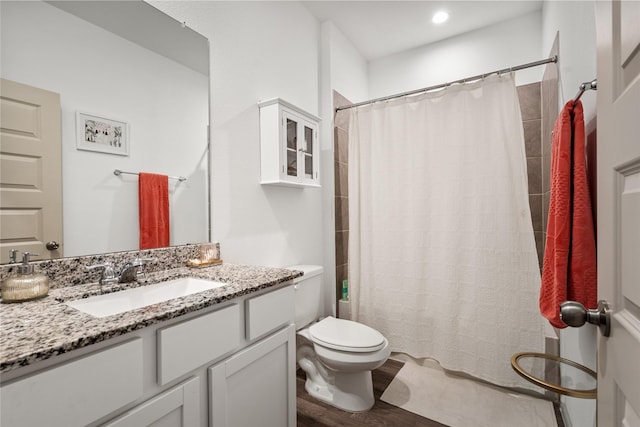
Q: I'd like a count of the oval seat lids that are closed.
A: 1